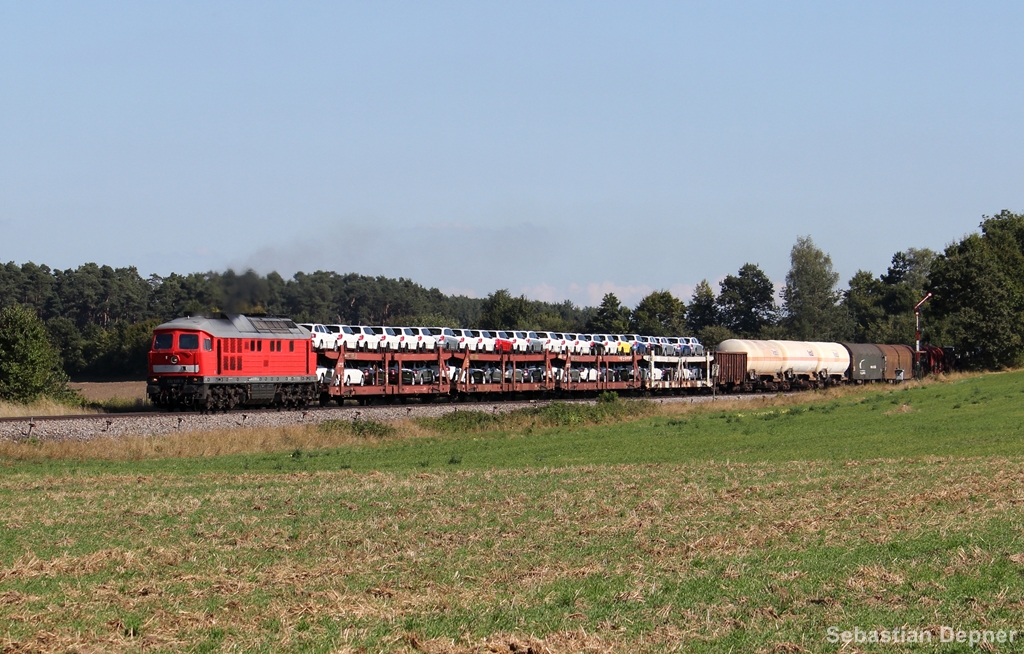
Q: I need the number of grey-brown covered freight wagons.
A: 2